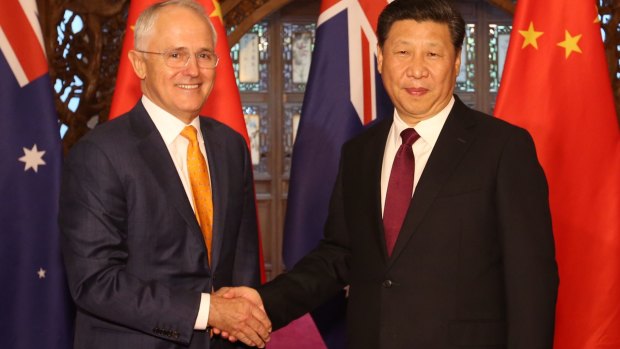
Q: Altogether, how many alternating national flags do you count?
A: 4